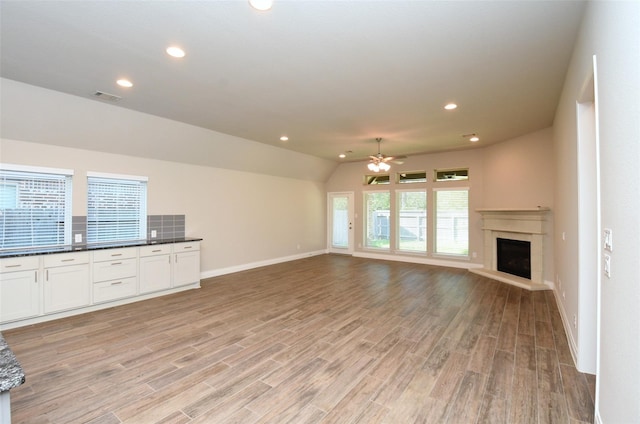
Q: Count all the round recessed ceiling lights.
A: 7